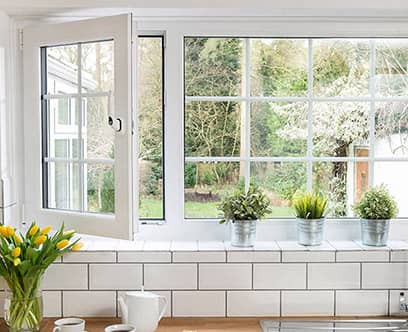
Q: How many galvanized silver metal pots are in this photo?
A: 3